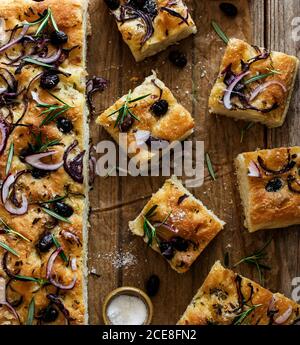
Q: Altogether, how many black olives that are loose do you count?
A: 3